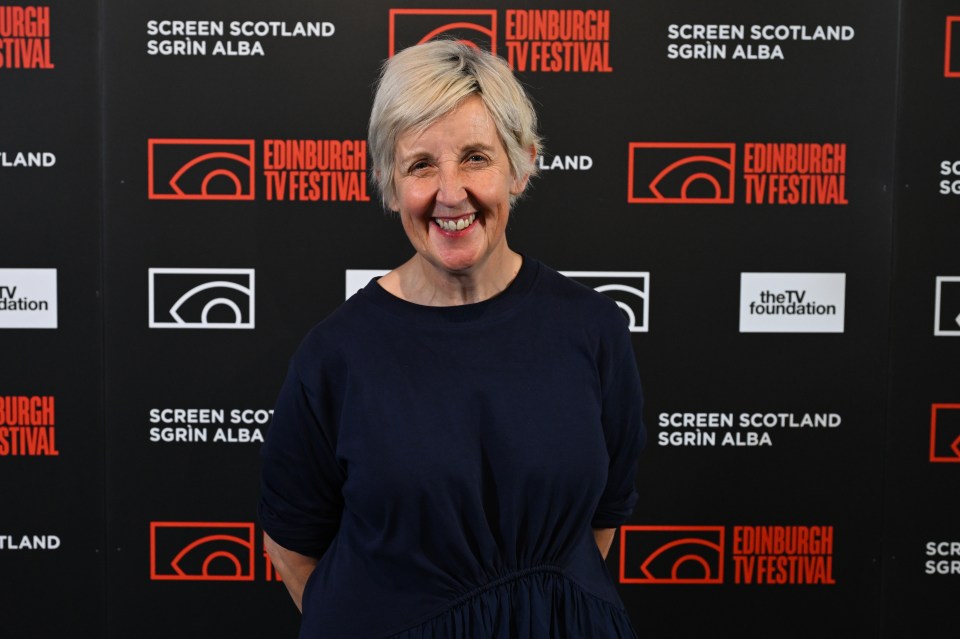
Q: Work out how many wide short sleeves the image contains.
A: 2